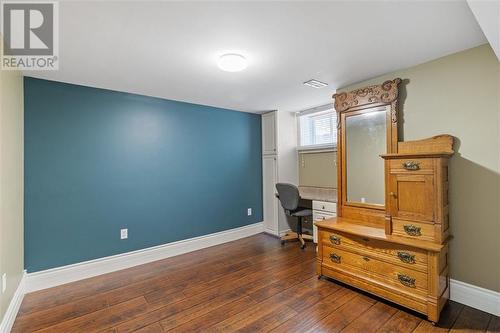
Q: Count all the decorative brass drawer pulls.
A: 6